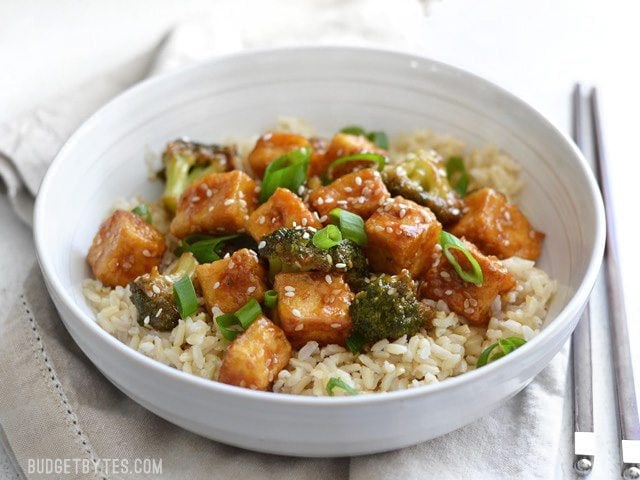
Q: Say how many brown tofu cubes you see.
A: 12